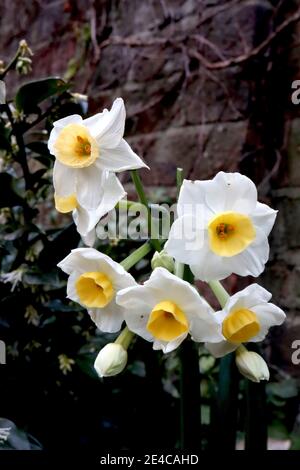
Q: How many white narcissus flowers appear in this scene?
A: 6